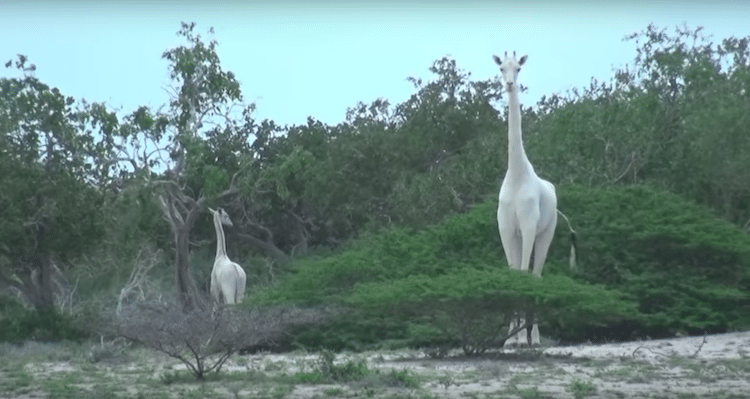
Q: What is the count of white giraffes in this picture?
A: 2